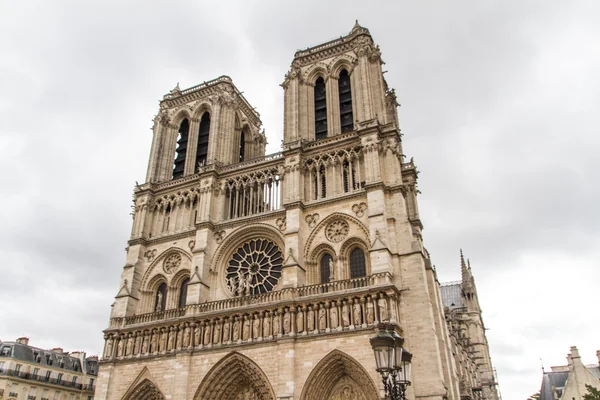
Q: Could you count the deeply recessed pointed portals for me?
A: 3